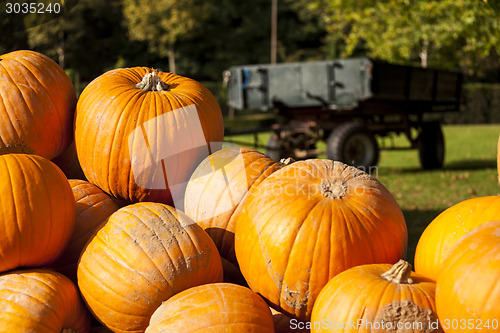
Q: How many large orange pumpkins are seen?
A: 12